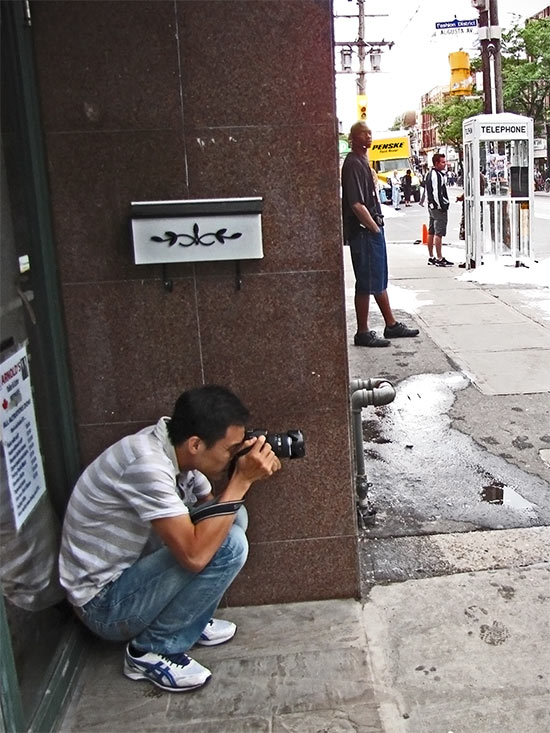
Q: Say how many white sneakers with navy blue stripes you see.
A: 2